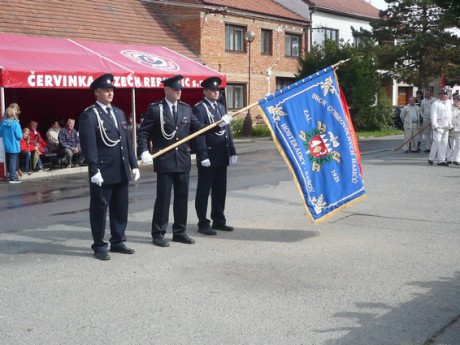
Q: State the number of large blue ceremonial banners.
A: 1